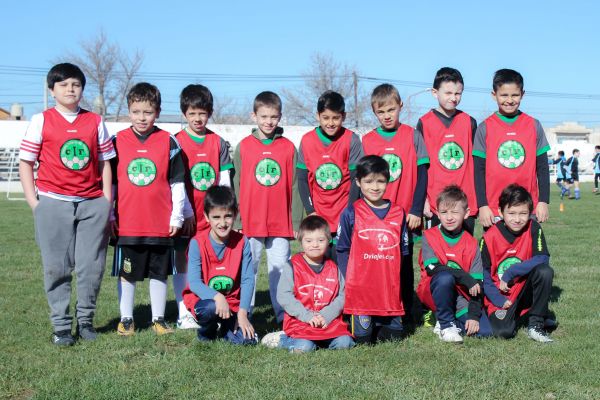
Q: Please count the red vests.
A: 13